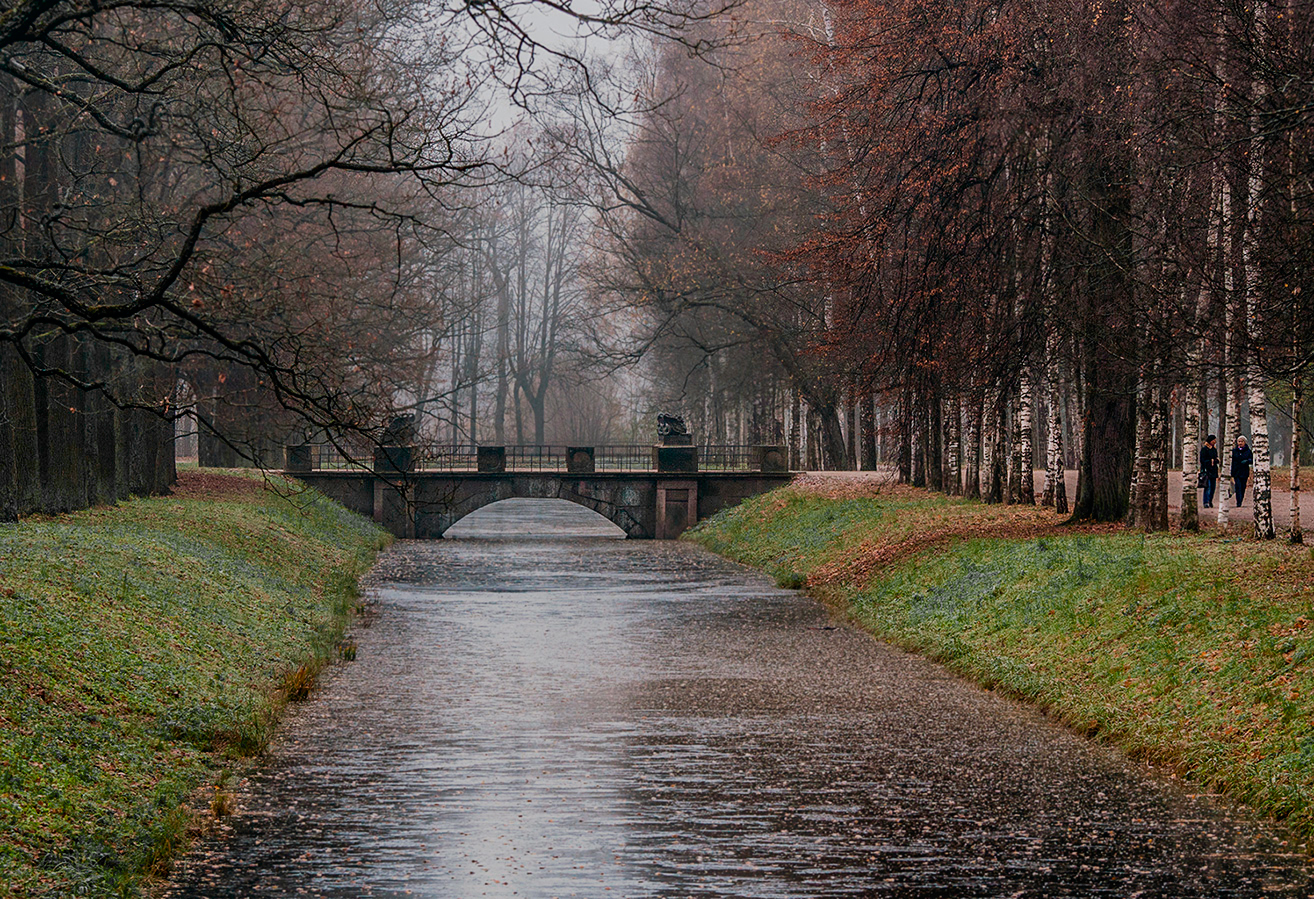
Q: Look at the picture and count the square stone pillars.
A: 6